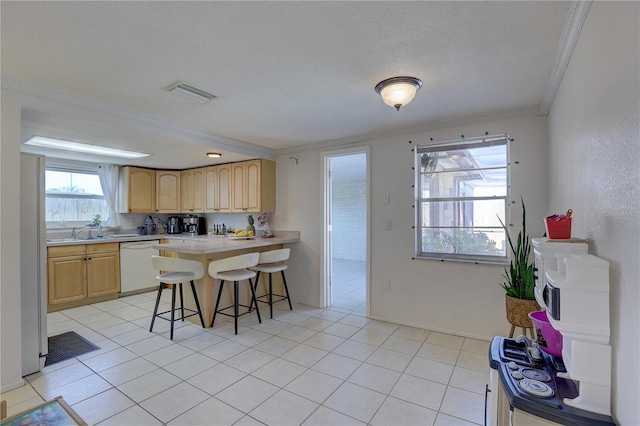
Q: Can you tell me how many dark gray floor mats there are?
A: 1